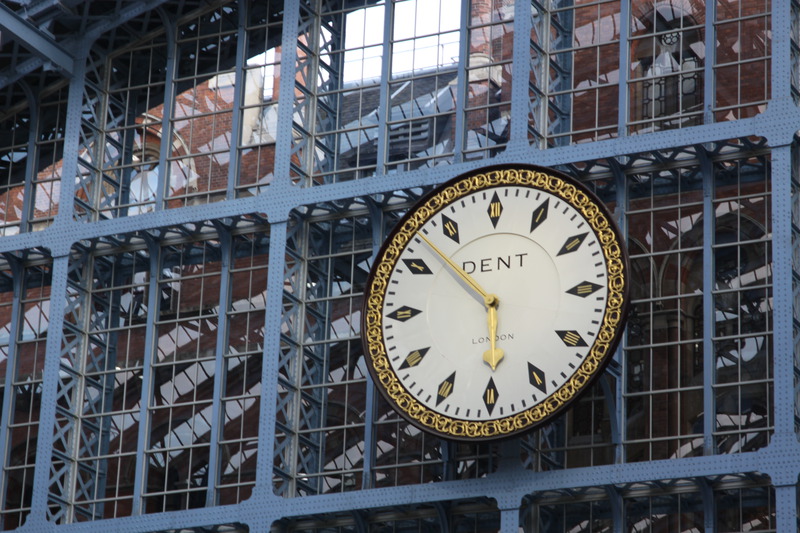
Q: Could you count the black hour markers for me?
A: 12